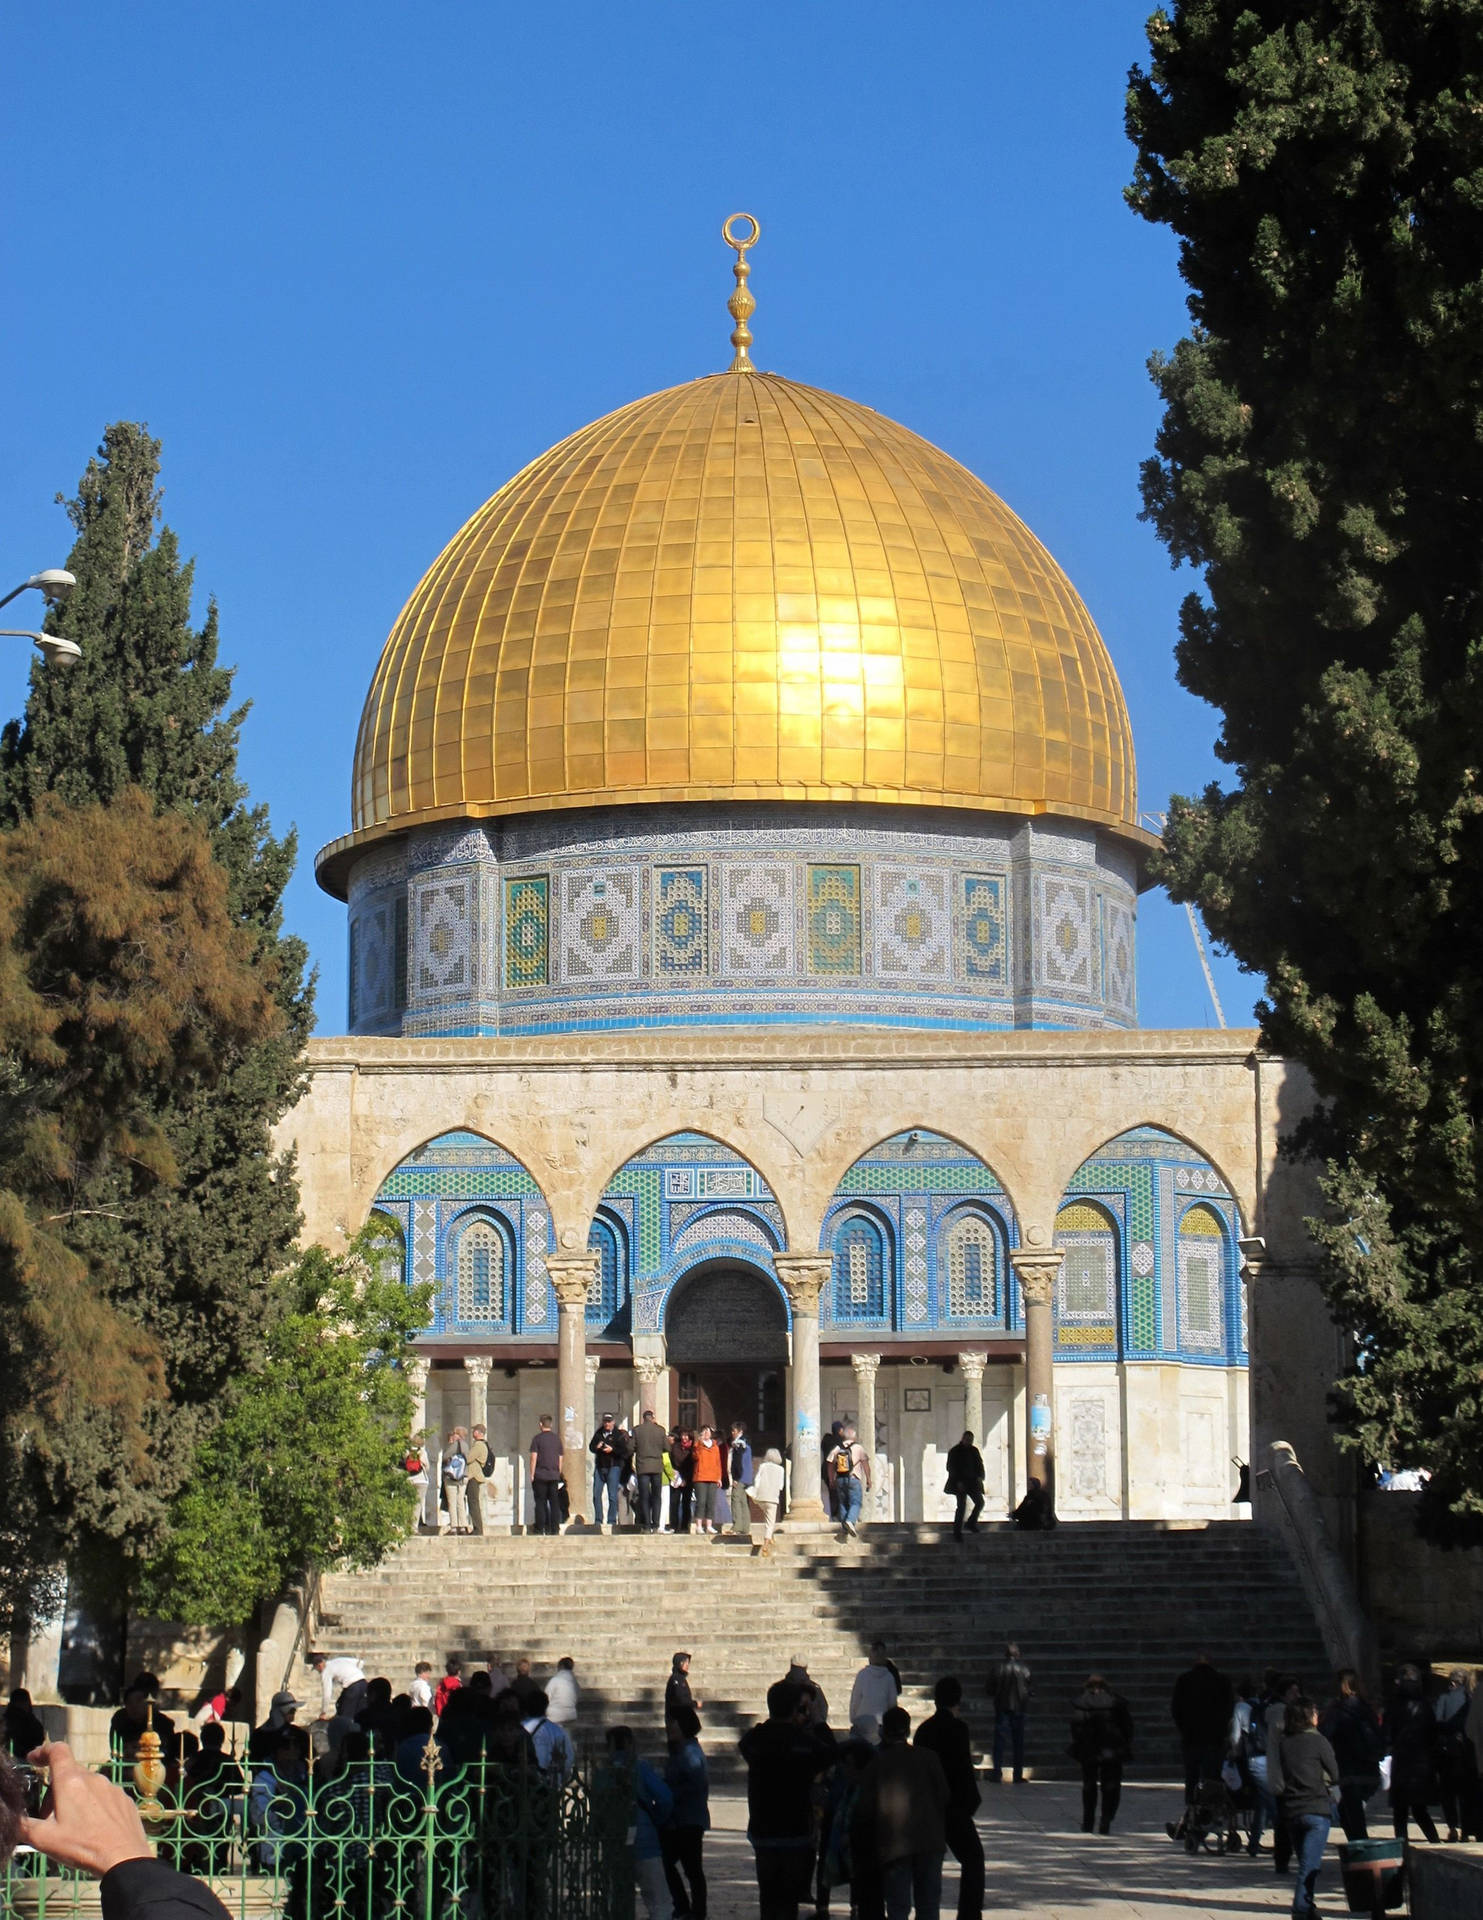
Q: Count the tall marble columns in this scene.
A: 3